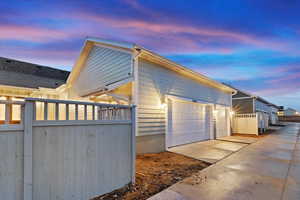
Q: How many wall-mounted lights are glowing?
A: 3